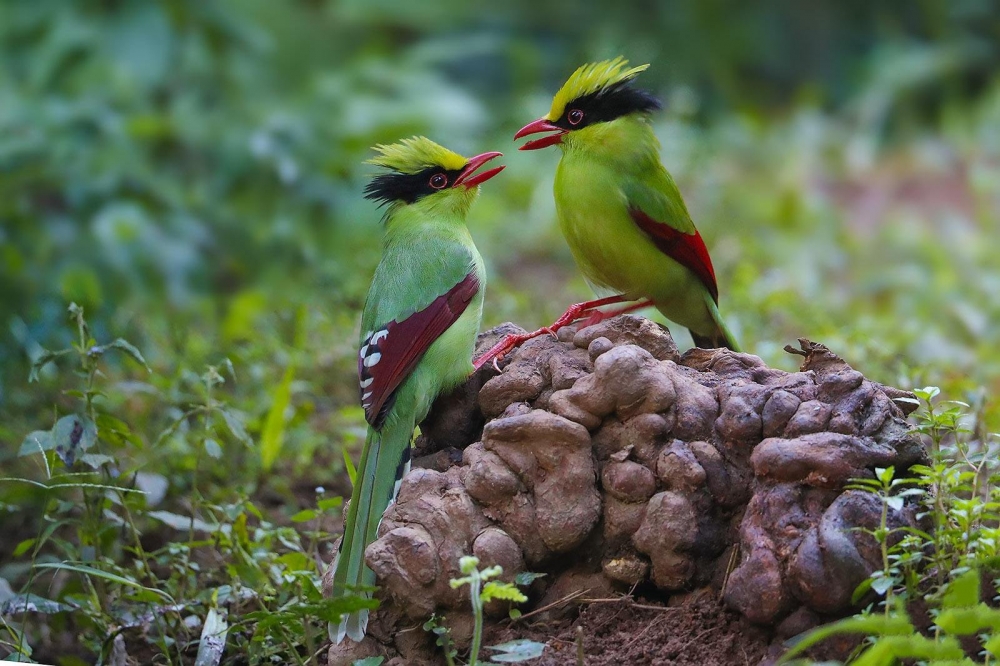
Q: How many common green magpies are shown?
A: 2